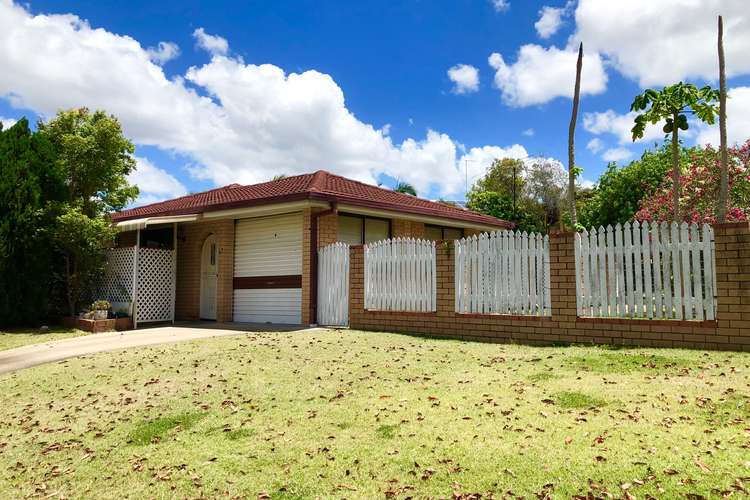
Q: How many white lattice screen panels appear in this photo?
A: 2